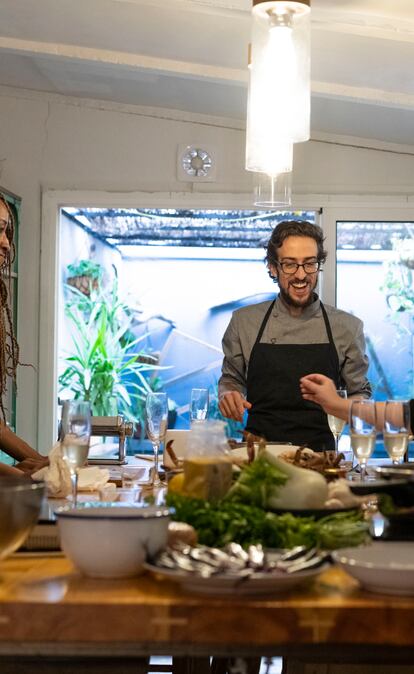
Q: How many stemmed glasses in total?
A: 6